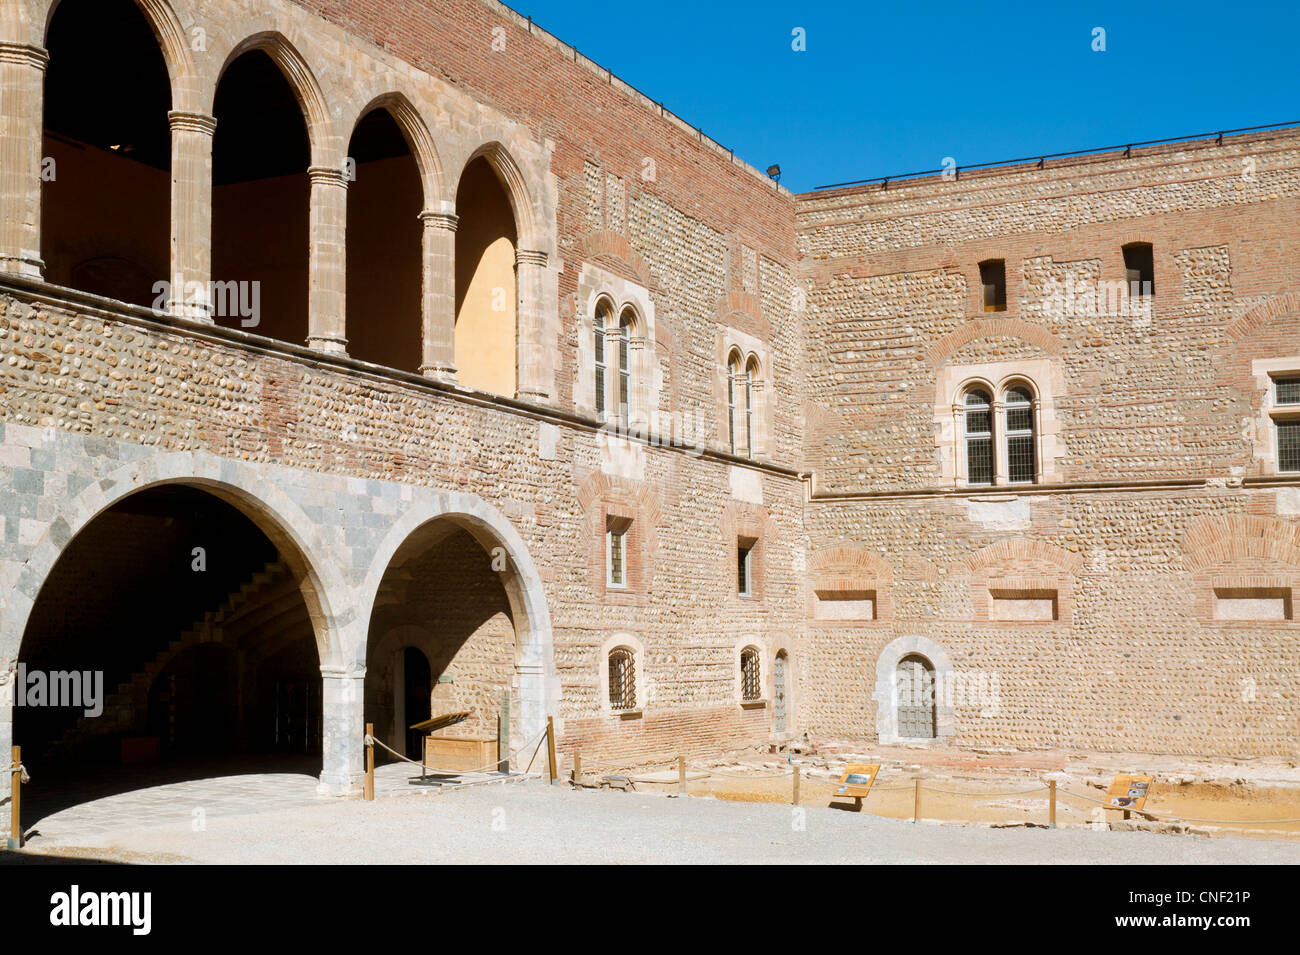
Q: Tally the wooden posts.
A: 8